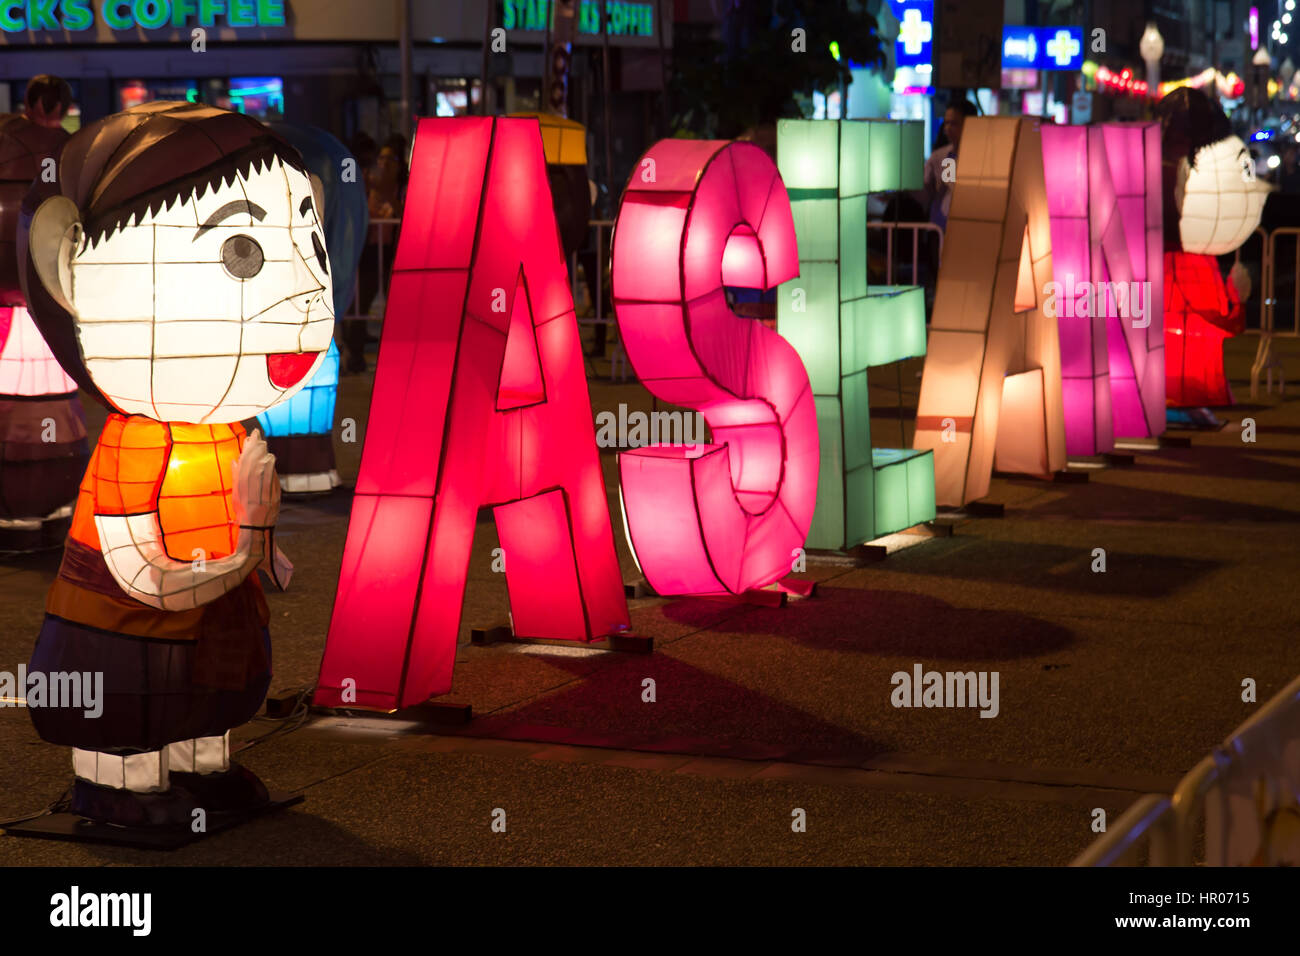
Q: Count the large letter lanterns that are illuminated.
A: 5